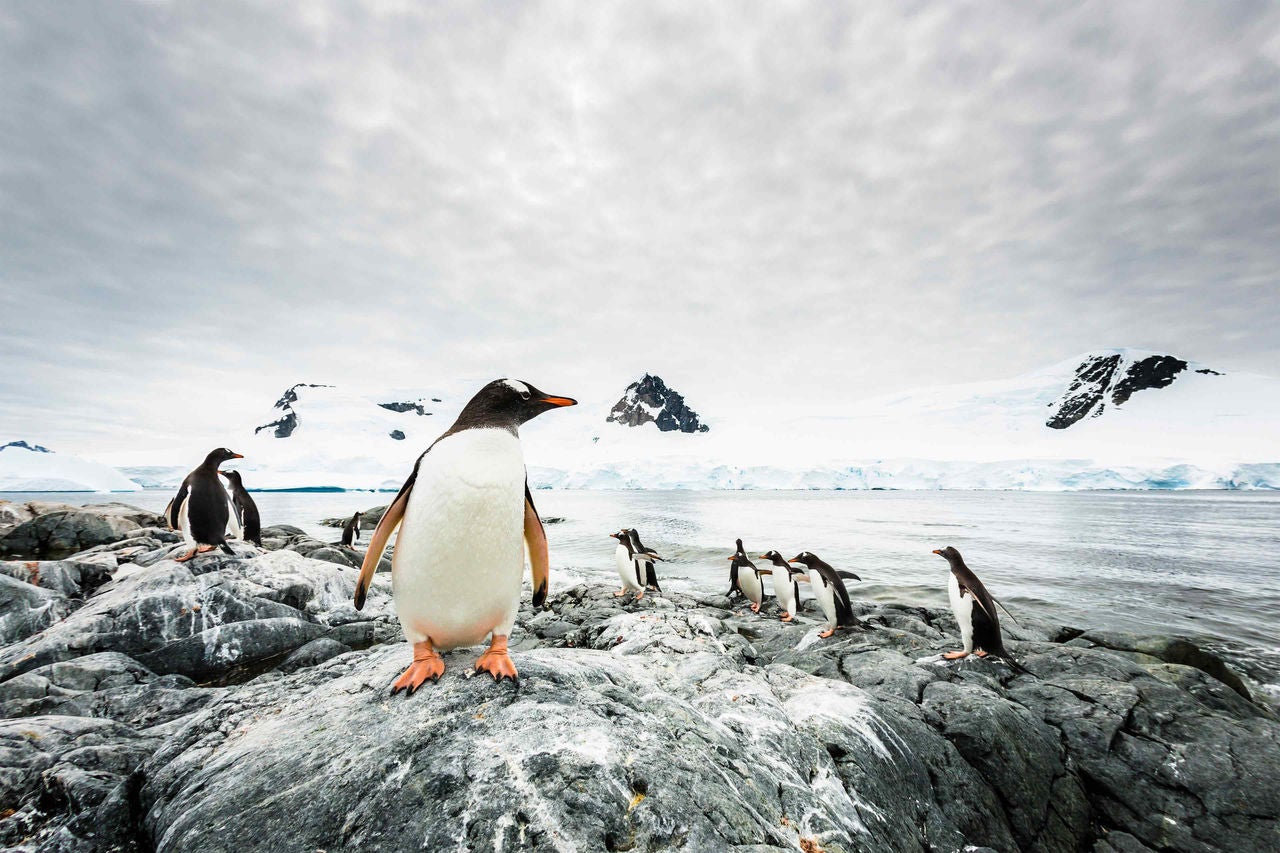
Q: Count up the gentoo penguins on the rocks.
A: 11